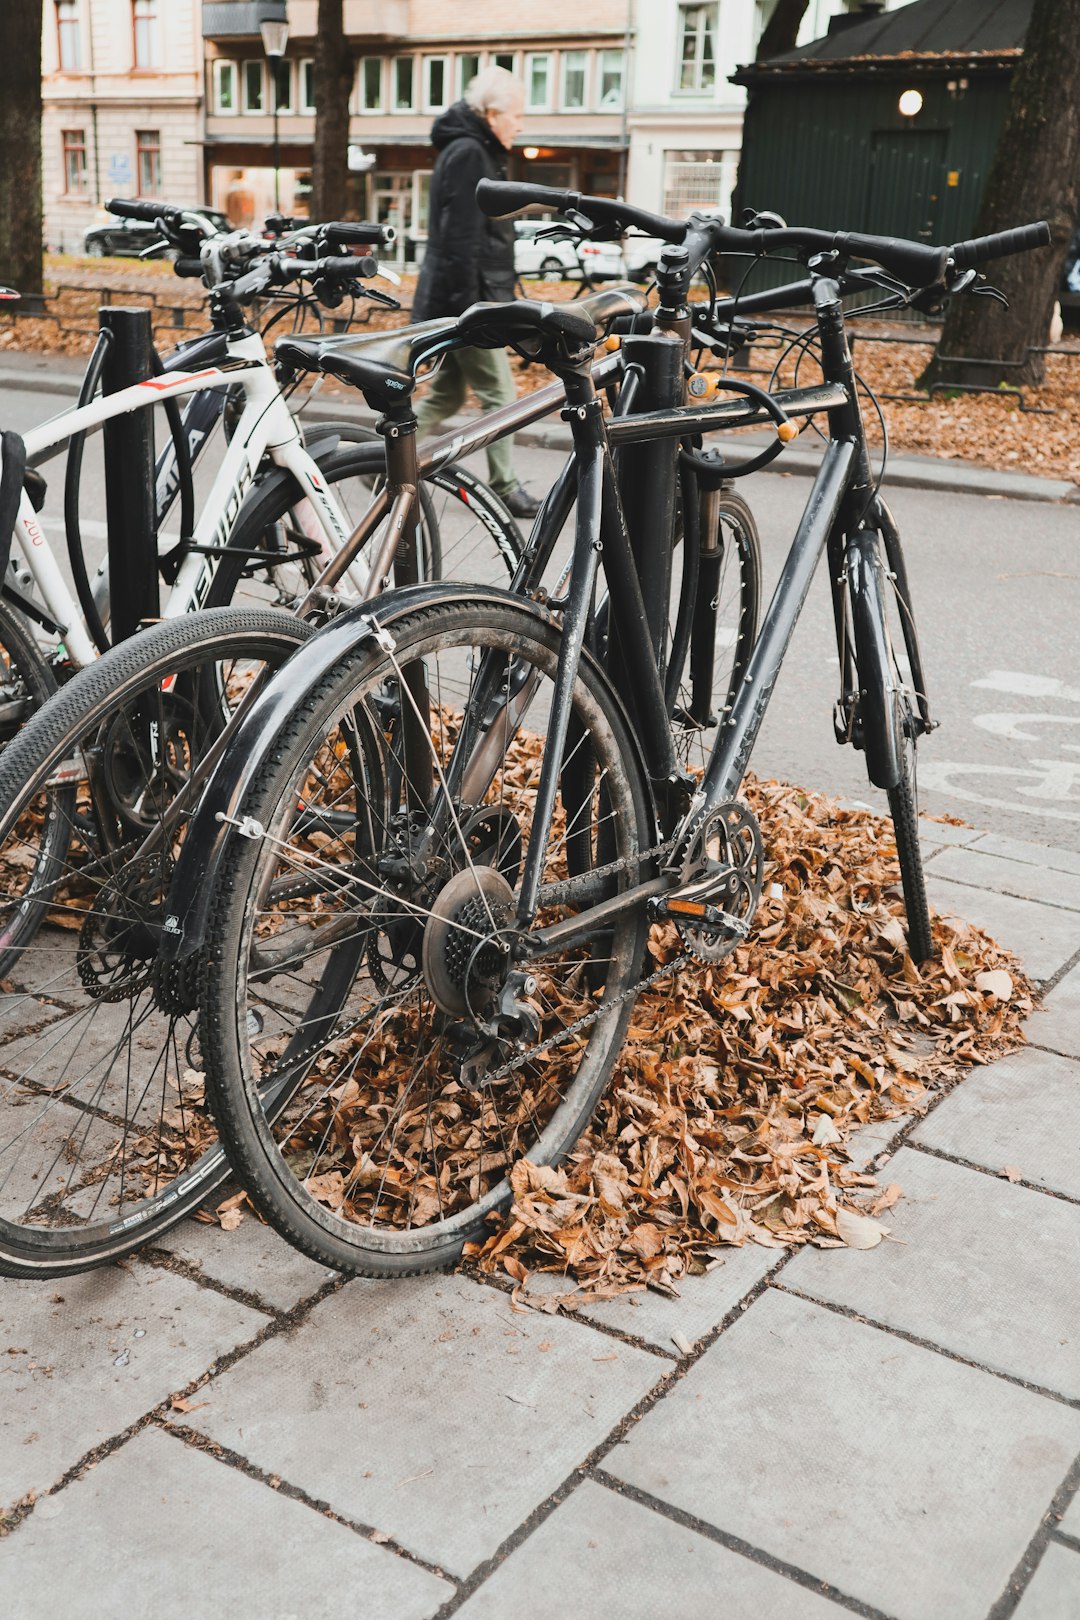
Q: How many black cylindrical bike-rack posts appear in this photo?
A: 2